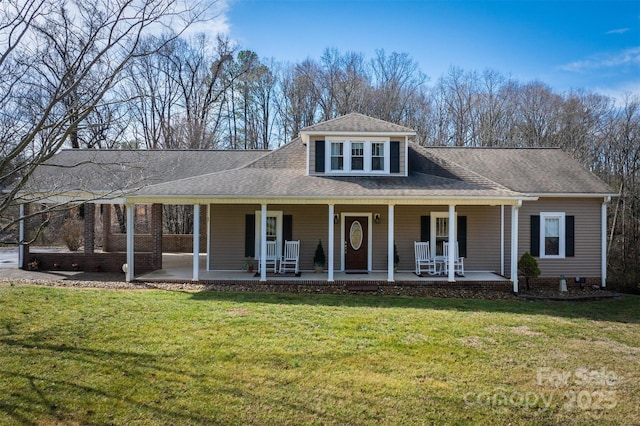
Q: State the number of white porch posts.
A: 7